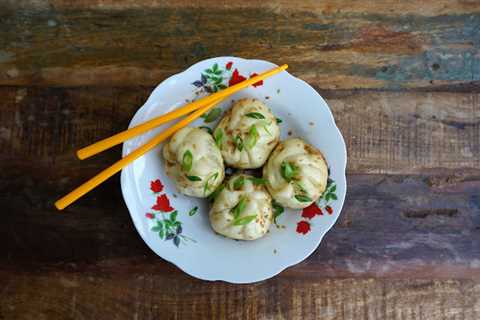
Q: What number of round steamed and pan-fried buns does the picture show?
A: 4